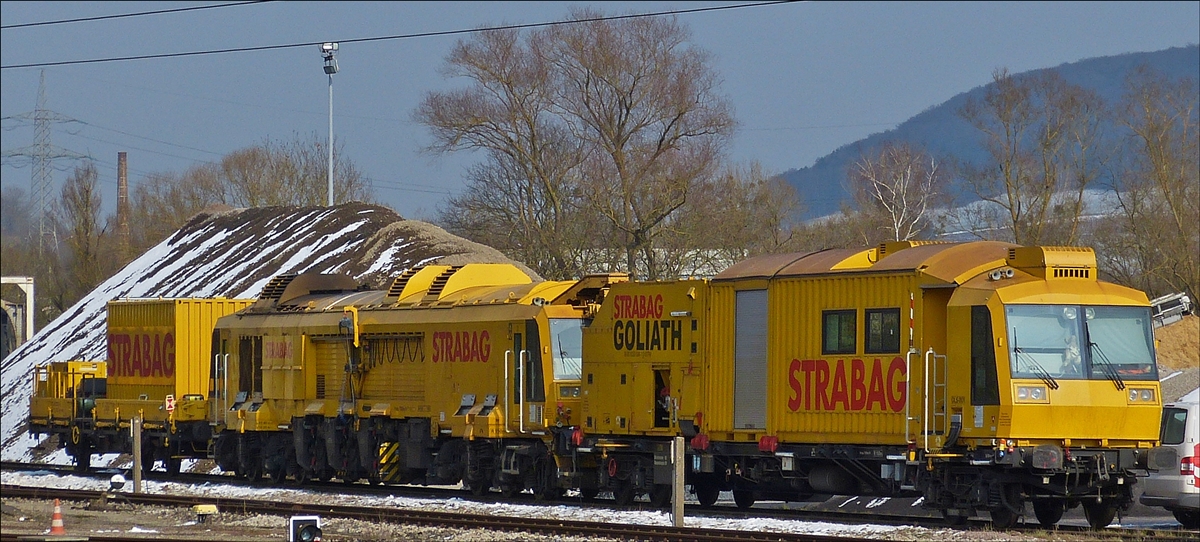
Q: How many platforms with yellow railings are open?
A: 1